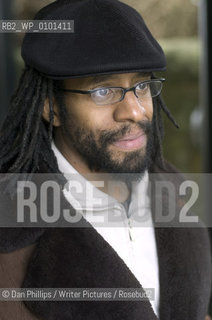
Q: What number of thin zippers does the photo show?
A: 1